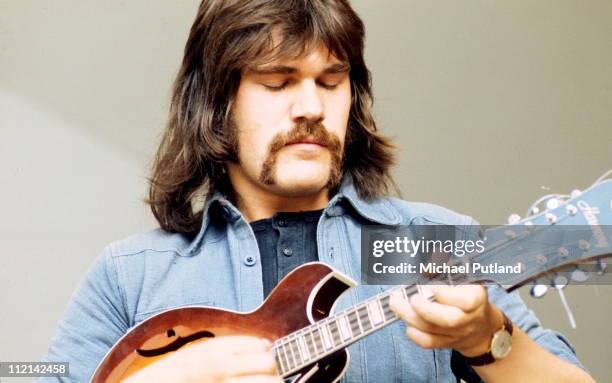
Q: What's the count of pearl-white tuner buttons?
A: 8